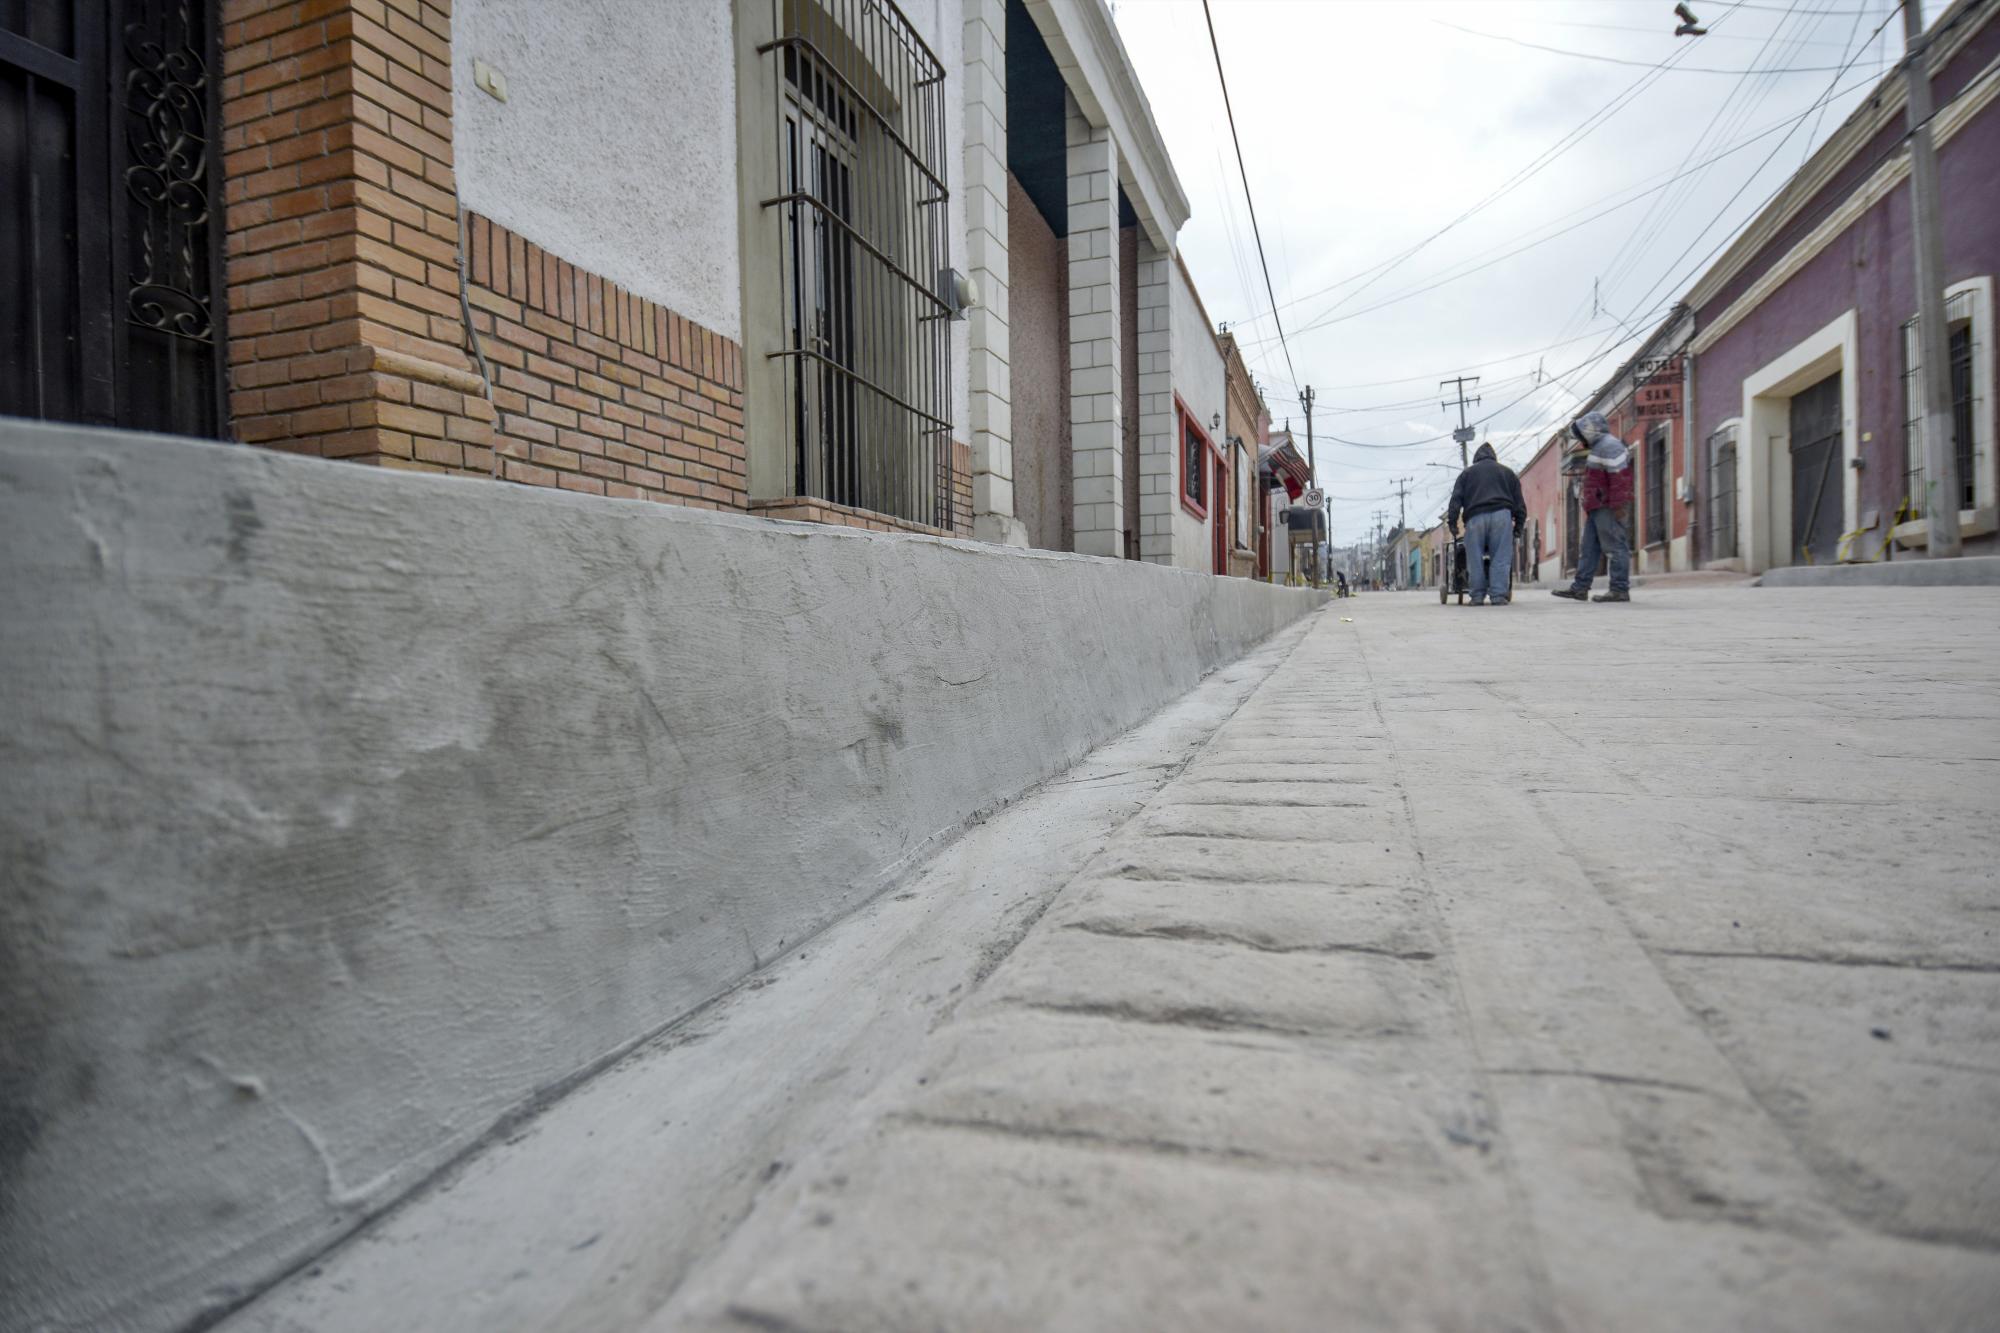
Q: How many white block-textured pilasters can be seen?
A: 3